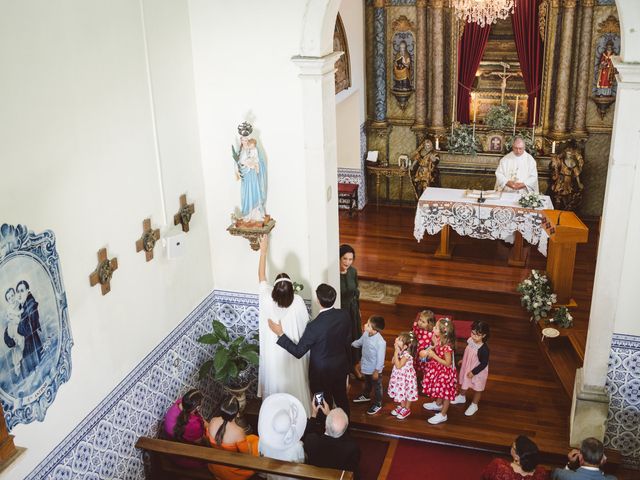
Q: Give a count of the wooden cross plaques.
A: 3